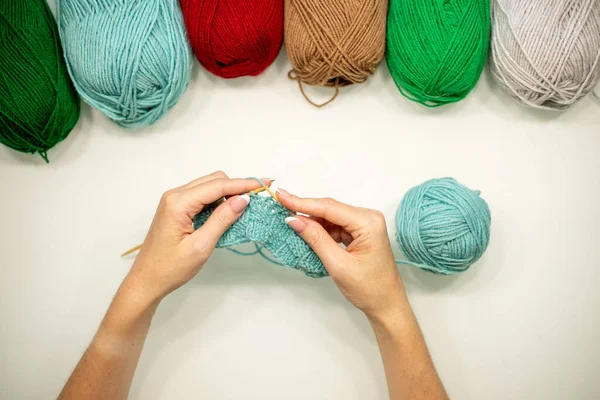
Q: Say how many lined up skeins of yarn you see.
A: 6